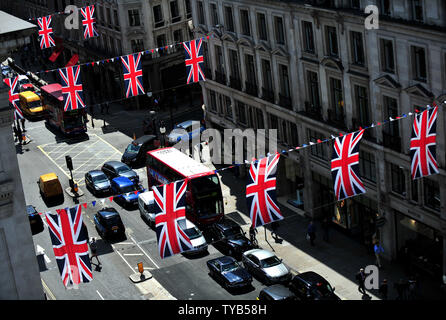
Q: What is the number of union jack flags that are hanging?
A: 11